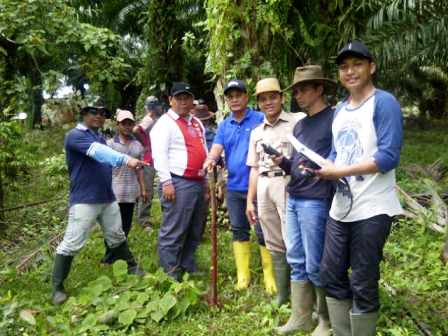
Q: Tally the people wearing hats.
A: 9